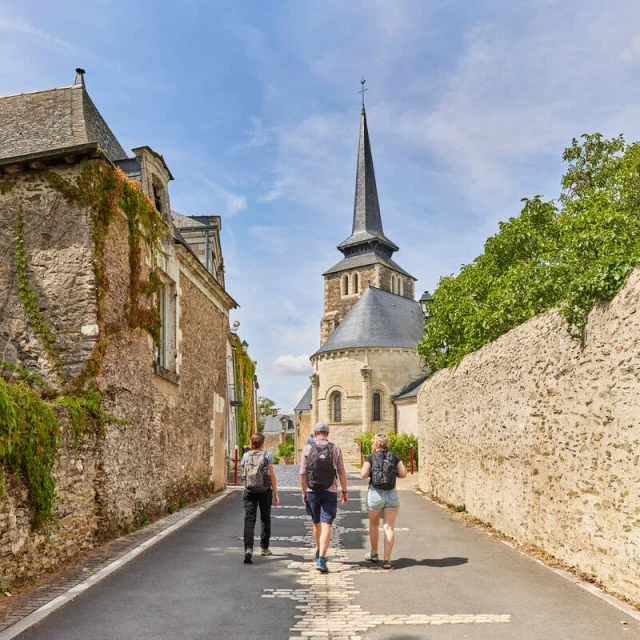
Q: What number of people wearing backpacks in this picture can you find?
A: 3